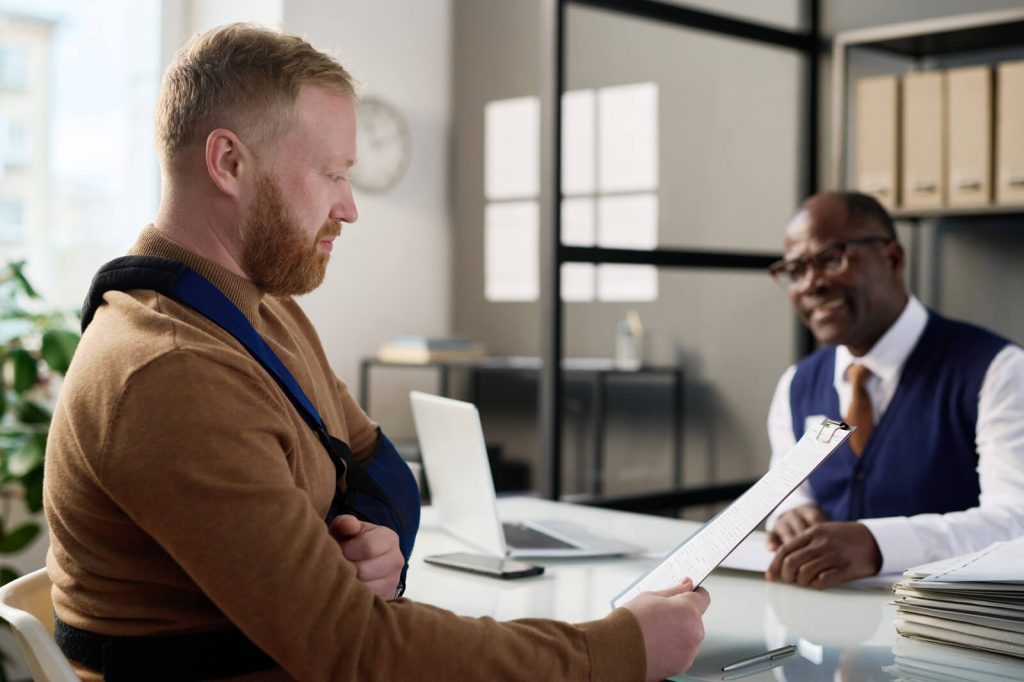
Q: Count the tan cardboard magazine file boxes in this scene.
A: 4